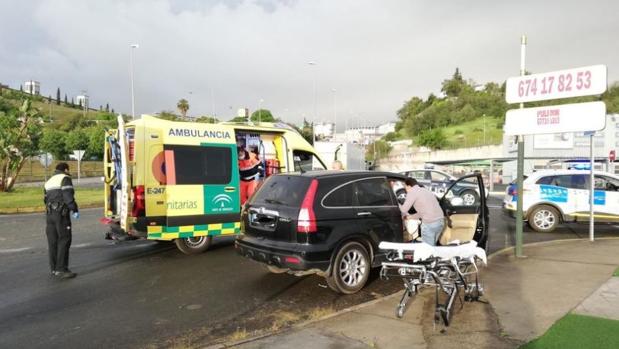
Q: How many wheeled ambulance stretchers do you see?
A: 1